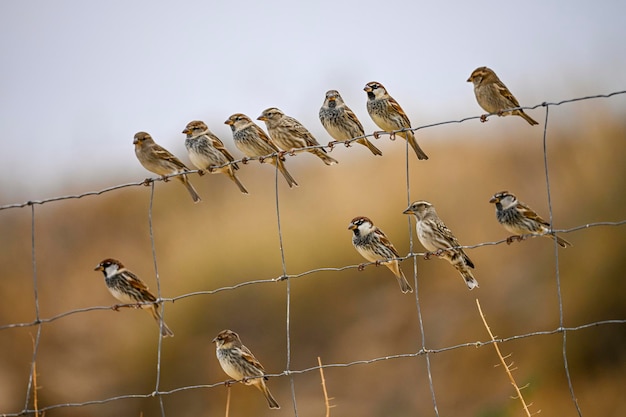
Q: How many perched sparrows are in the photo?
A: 12